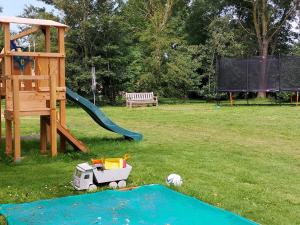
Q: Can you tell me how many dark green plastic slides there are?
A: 1